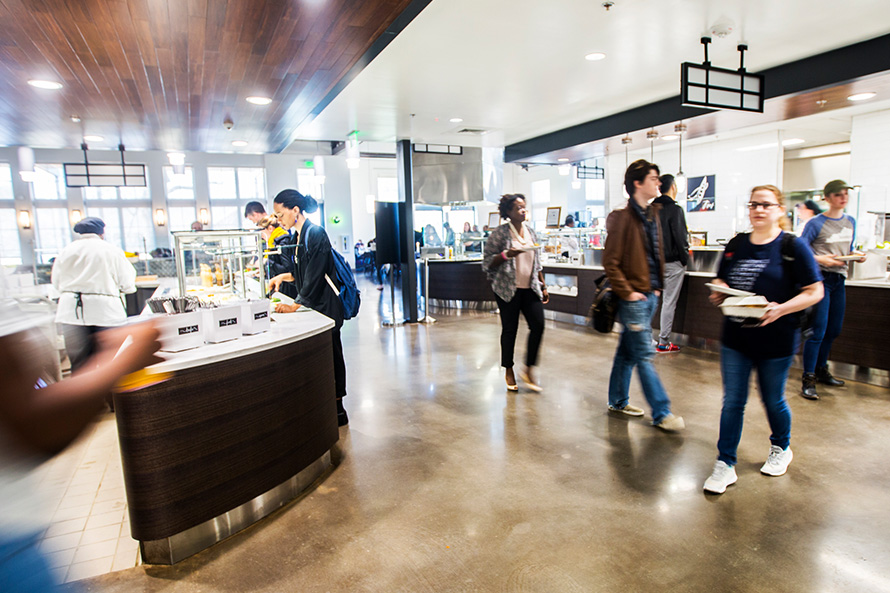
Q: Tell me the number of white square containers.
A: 3